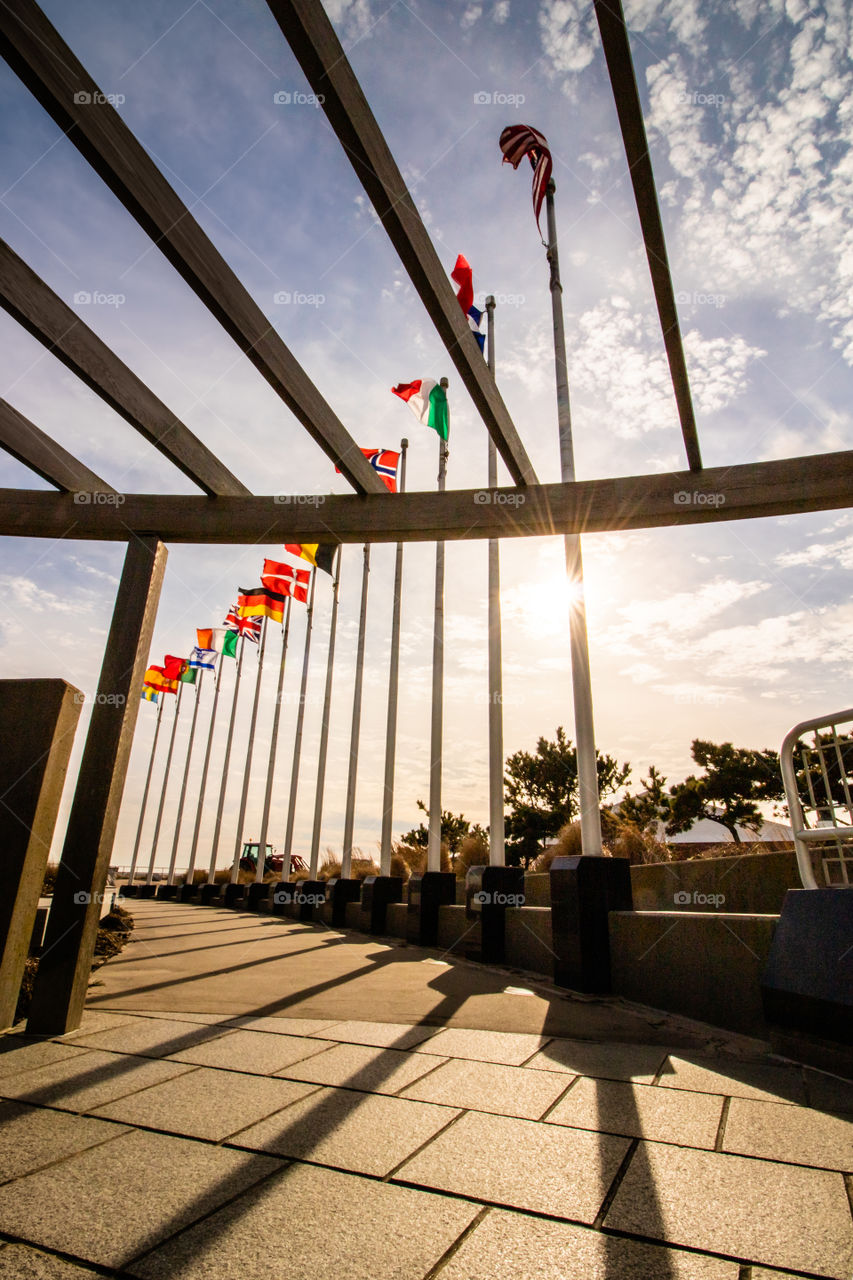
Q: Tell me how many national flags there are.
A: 13